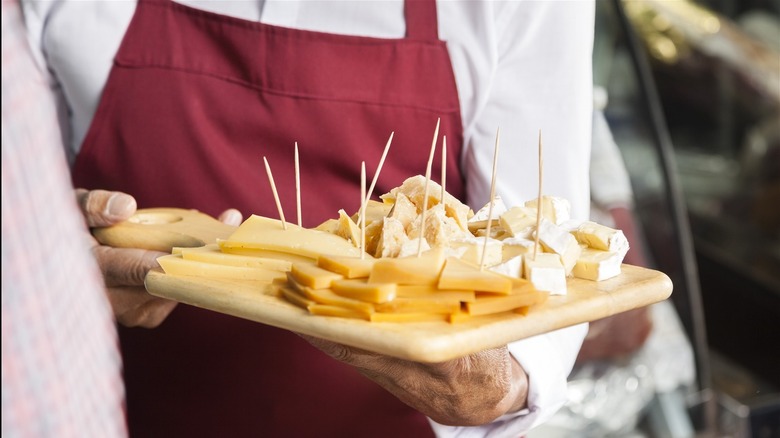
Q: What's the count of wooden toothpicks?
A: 8